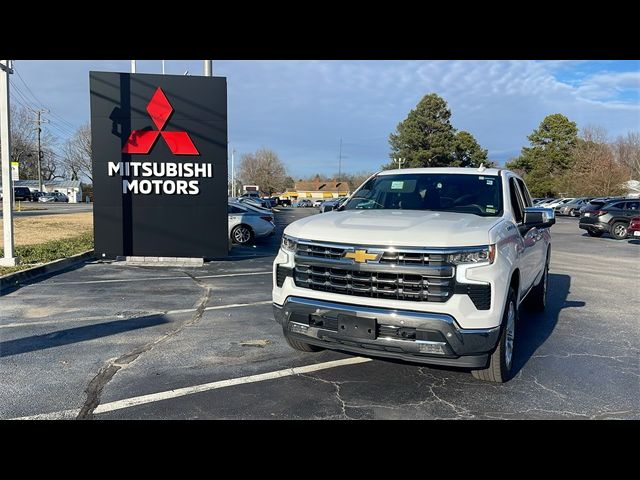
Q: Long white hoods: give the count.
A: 1